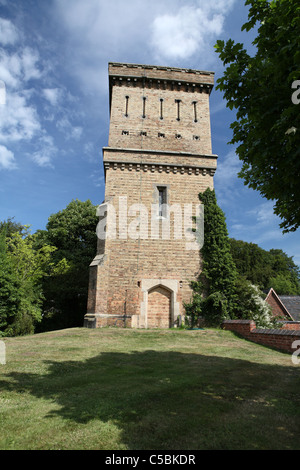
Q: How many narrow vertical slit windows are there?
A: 5